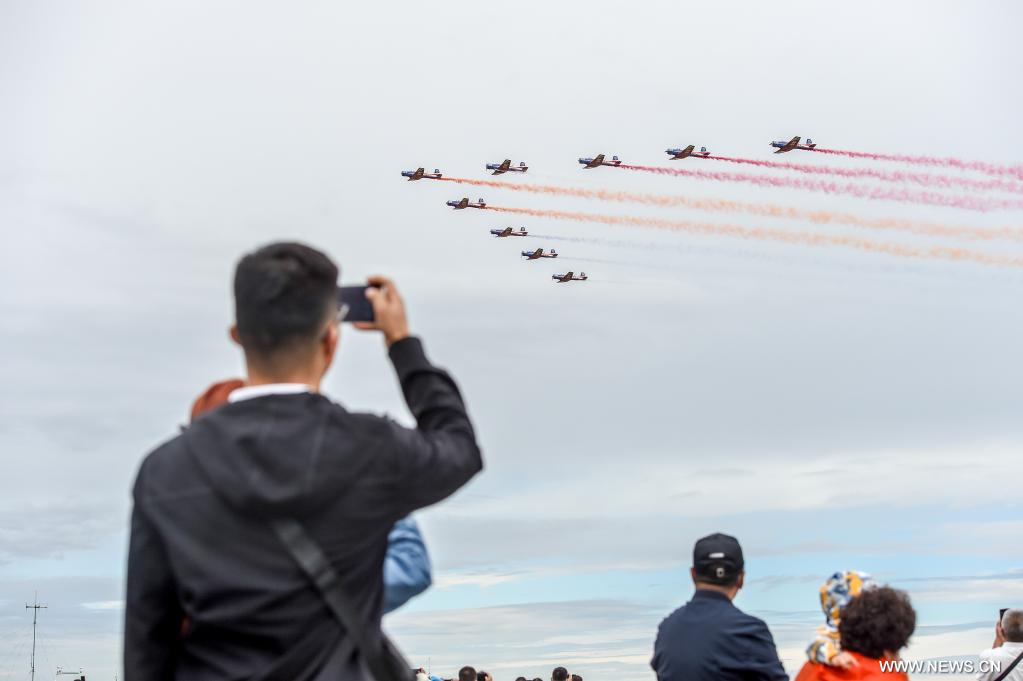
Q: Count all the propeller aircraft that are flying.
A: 9